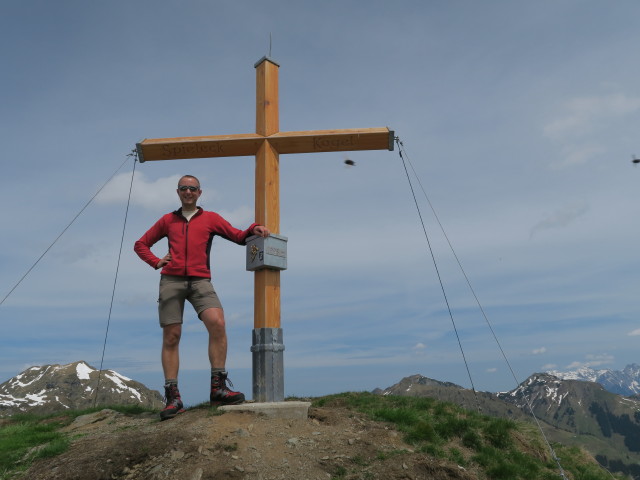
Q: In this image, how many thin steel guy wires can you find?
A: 4